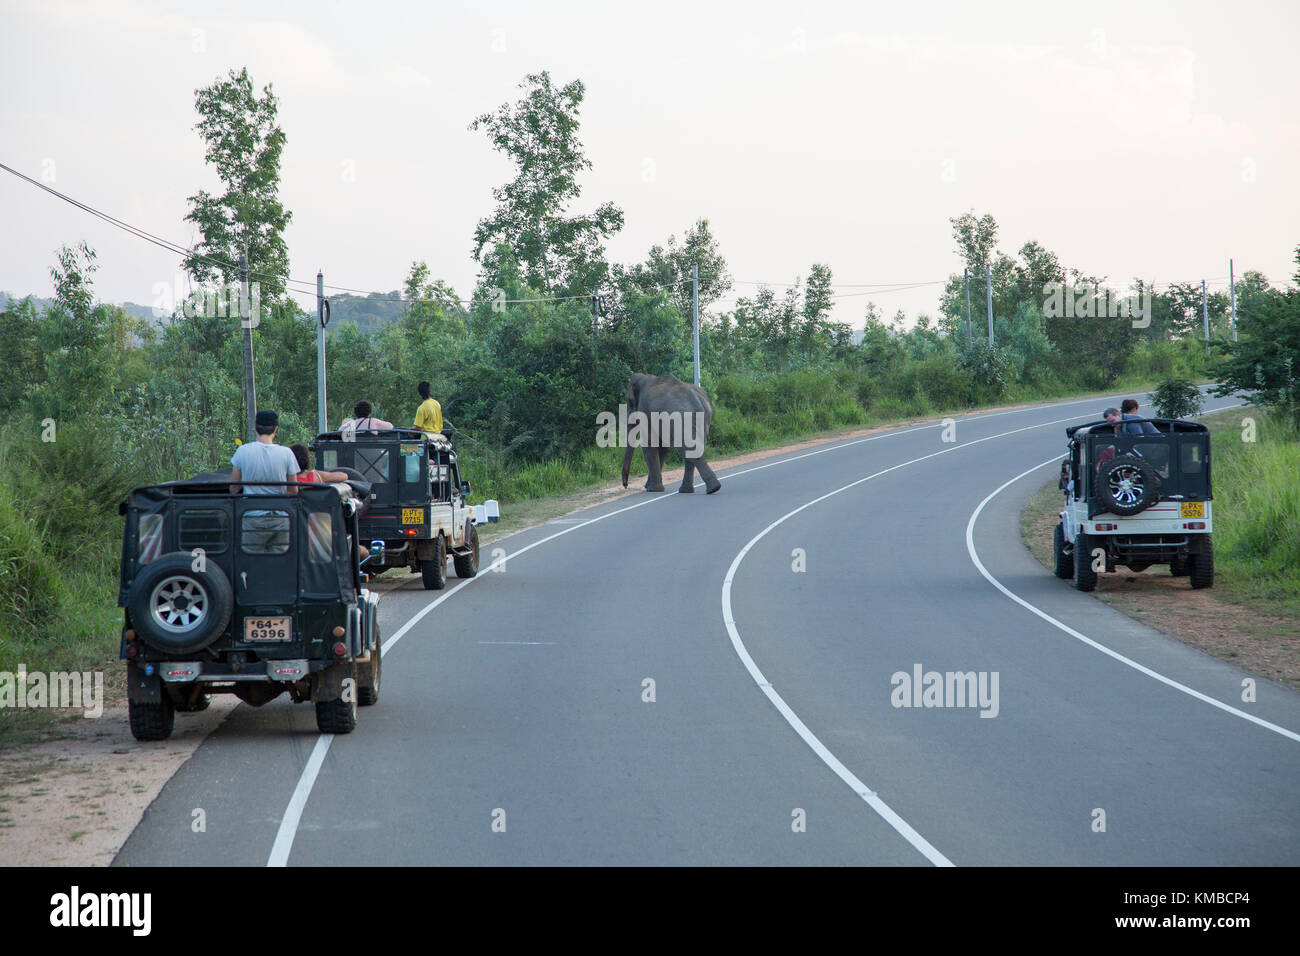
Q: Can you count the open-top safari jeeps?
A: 3